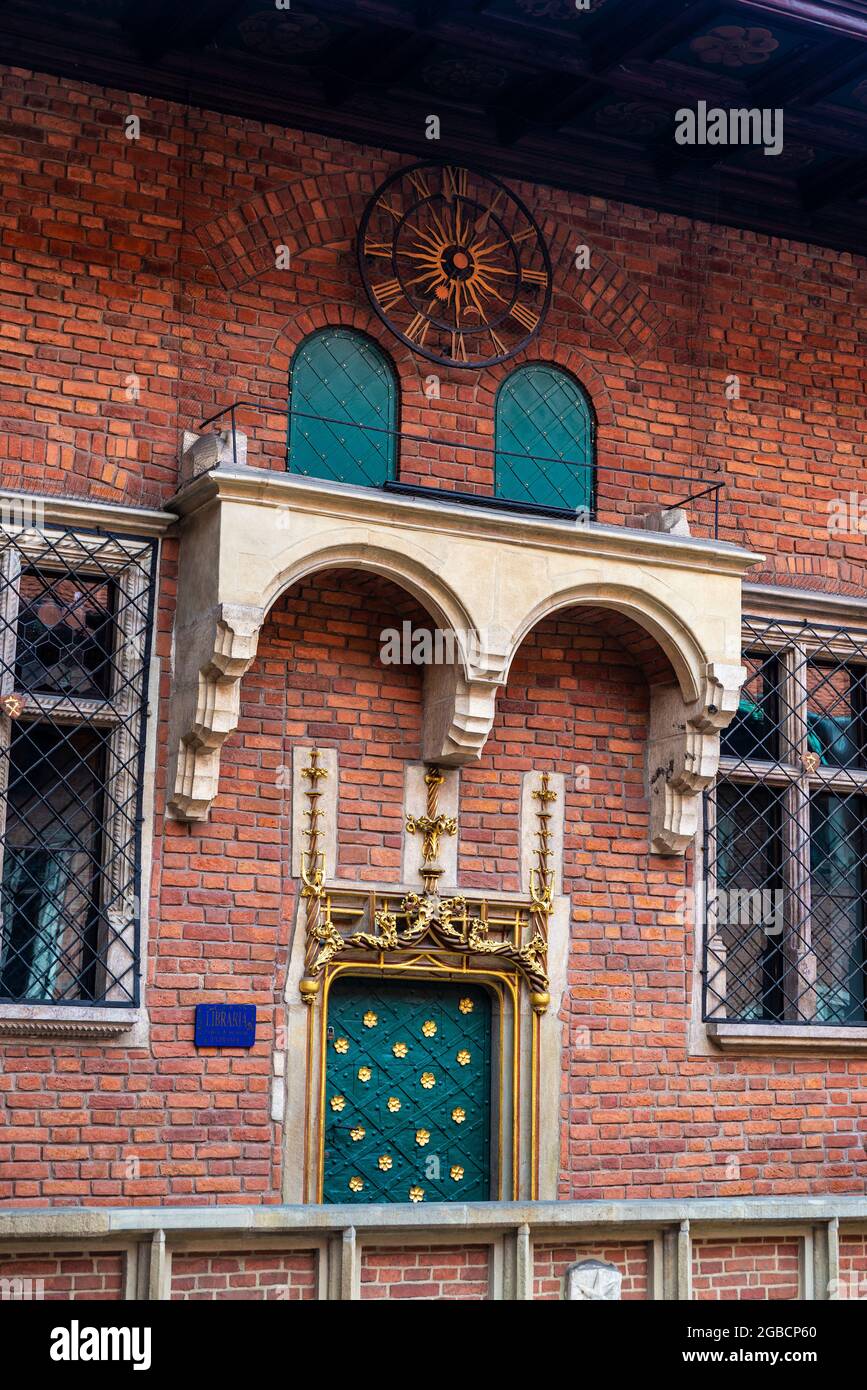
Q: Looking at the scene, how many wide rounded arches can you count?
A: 2